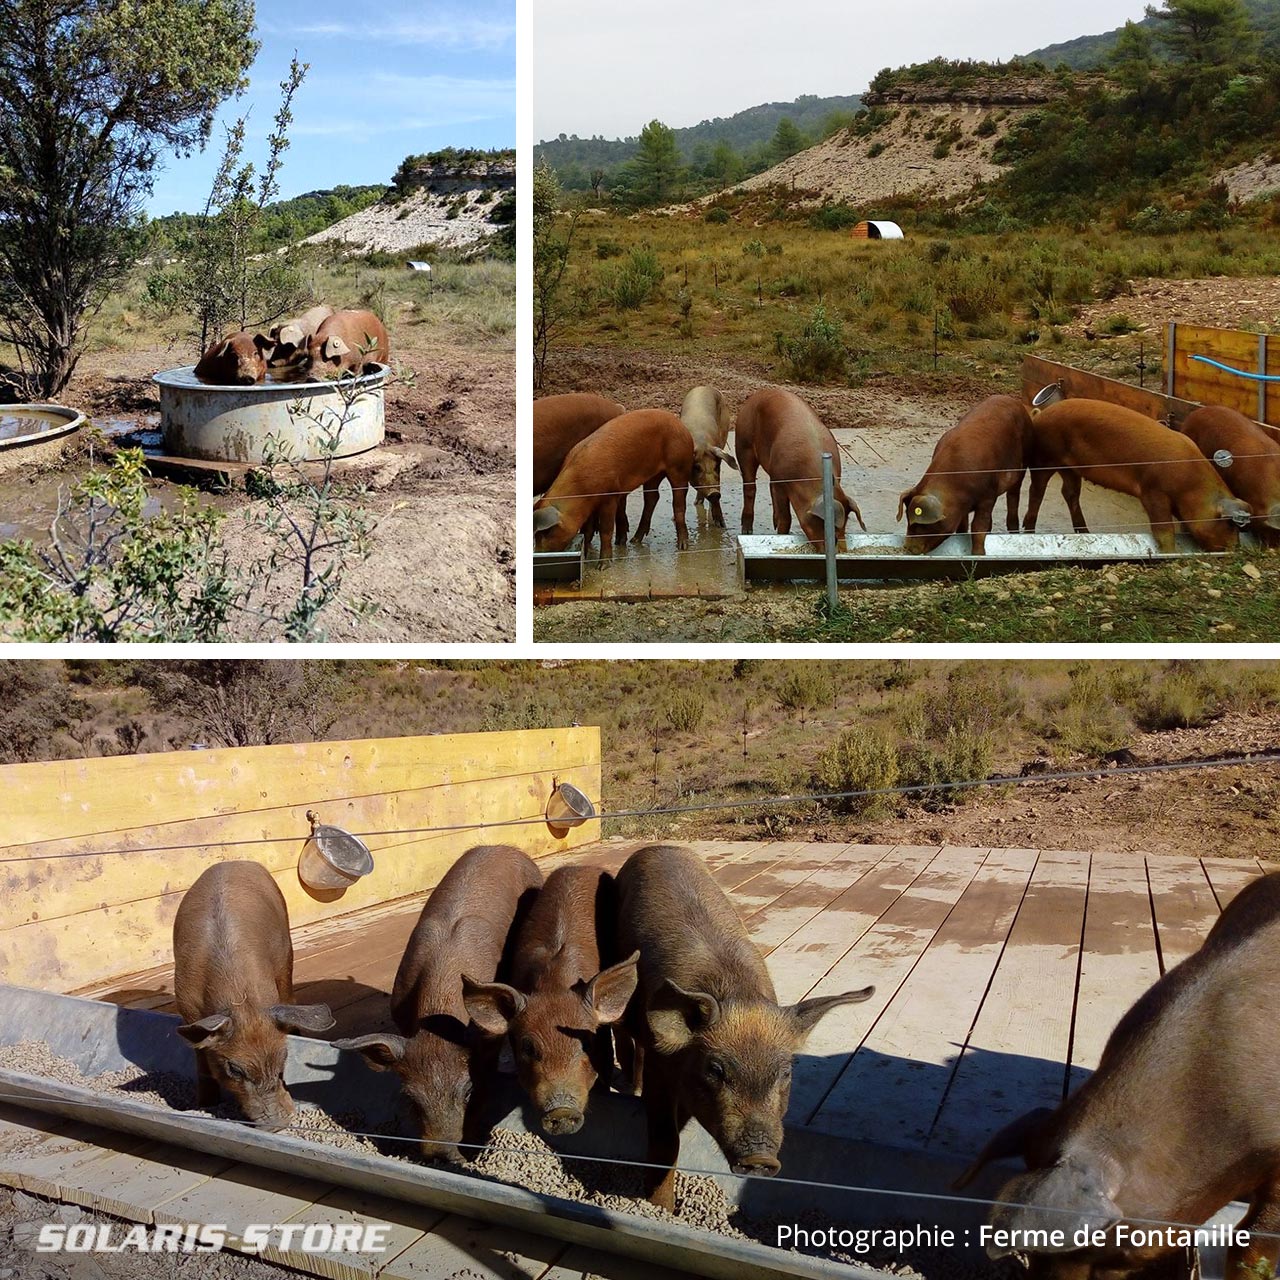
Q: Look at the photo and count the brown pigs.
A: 13